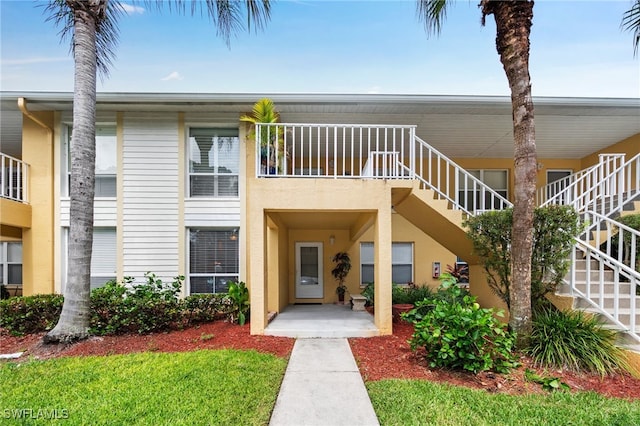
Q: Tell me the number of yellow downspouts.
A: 1